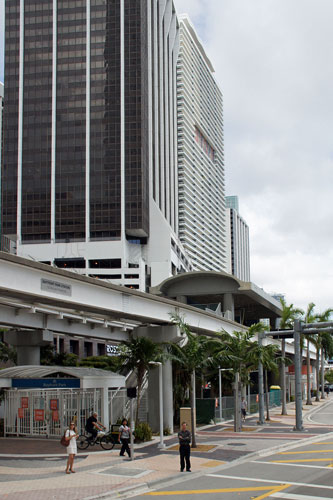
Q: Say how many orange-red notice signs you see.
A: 5